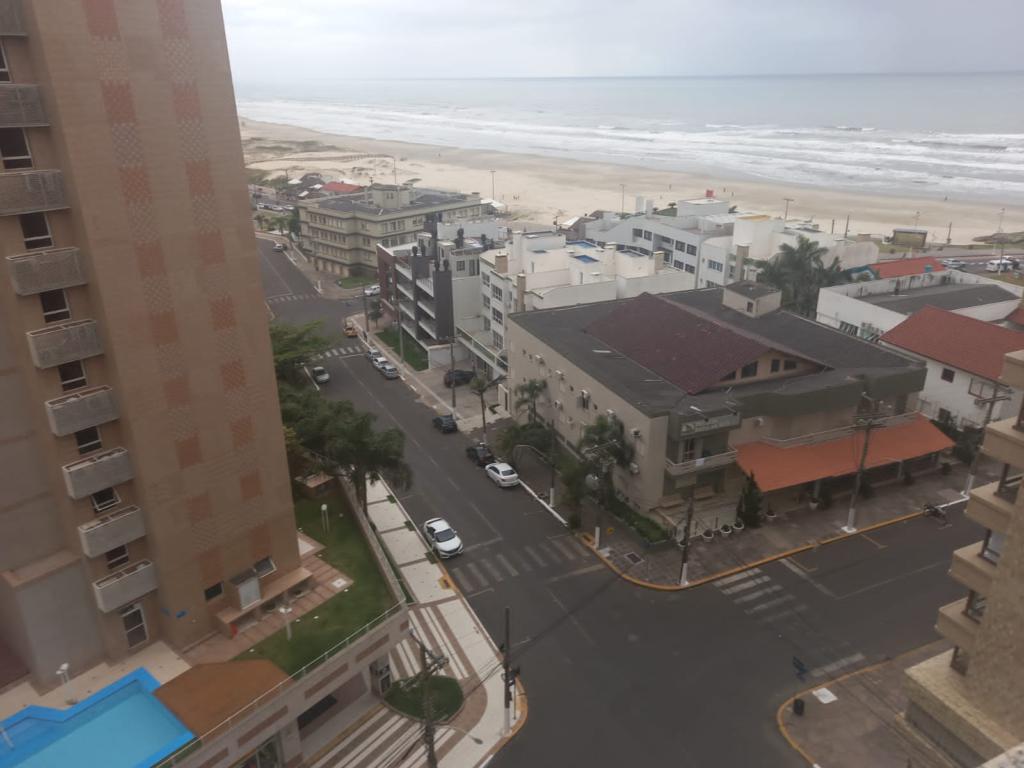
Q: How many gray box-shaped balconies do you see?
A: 9